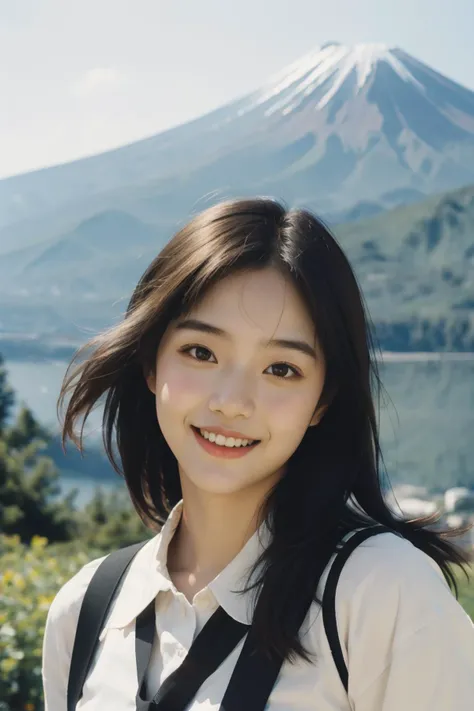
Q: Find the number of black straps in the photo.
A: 5